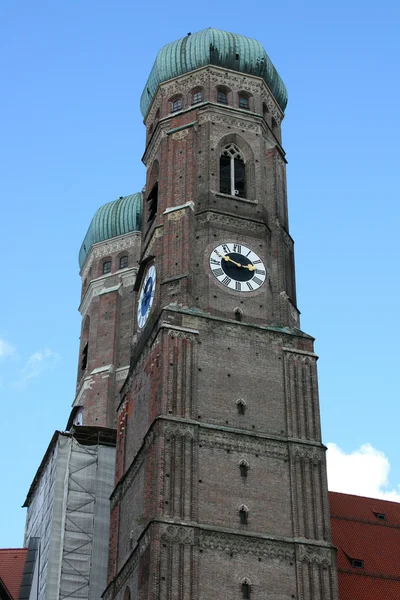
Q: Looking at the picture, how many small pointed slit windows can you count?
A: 5